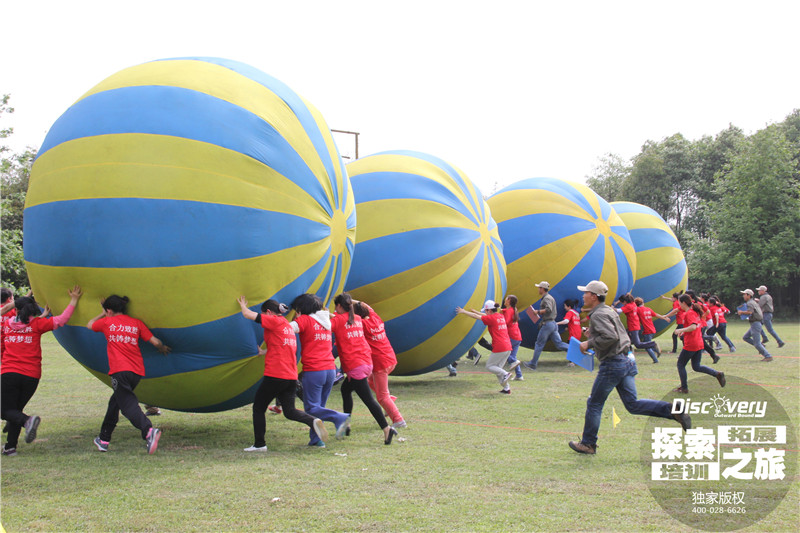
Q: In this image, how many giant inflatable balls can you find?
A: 4